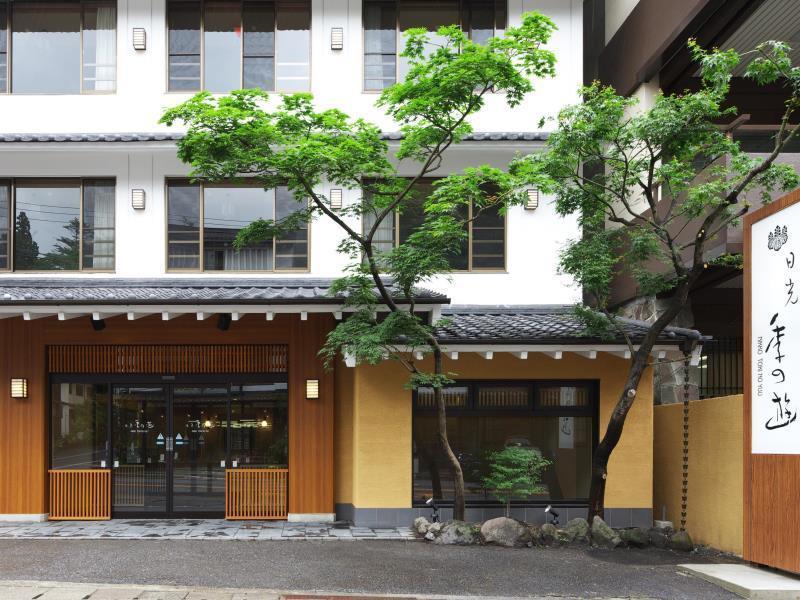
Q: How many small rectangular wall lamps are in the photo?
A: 7